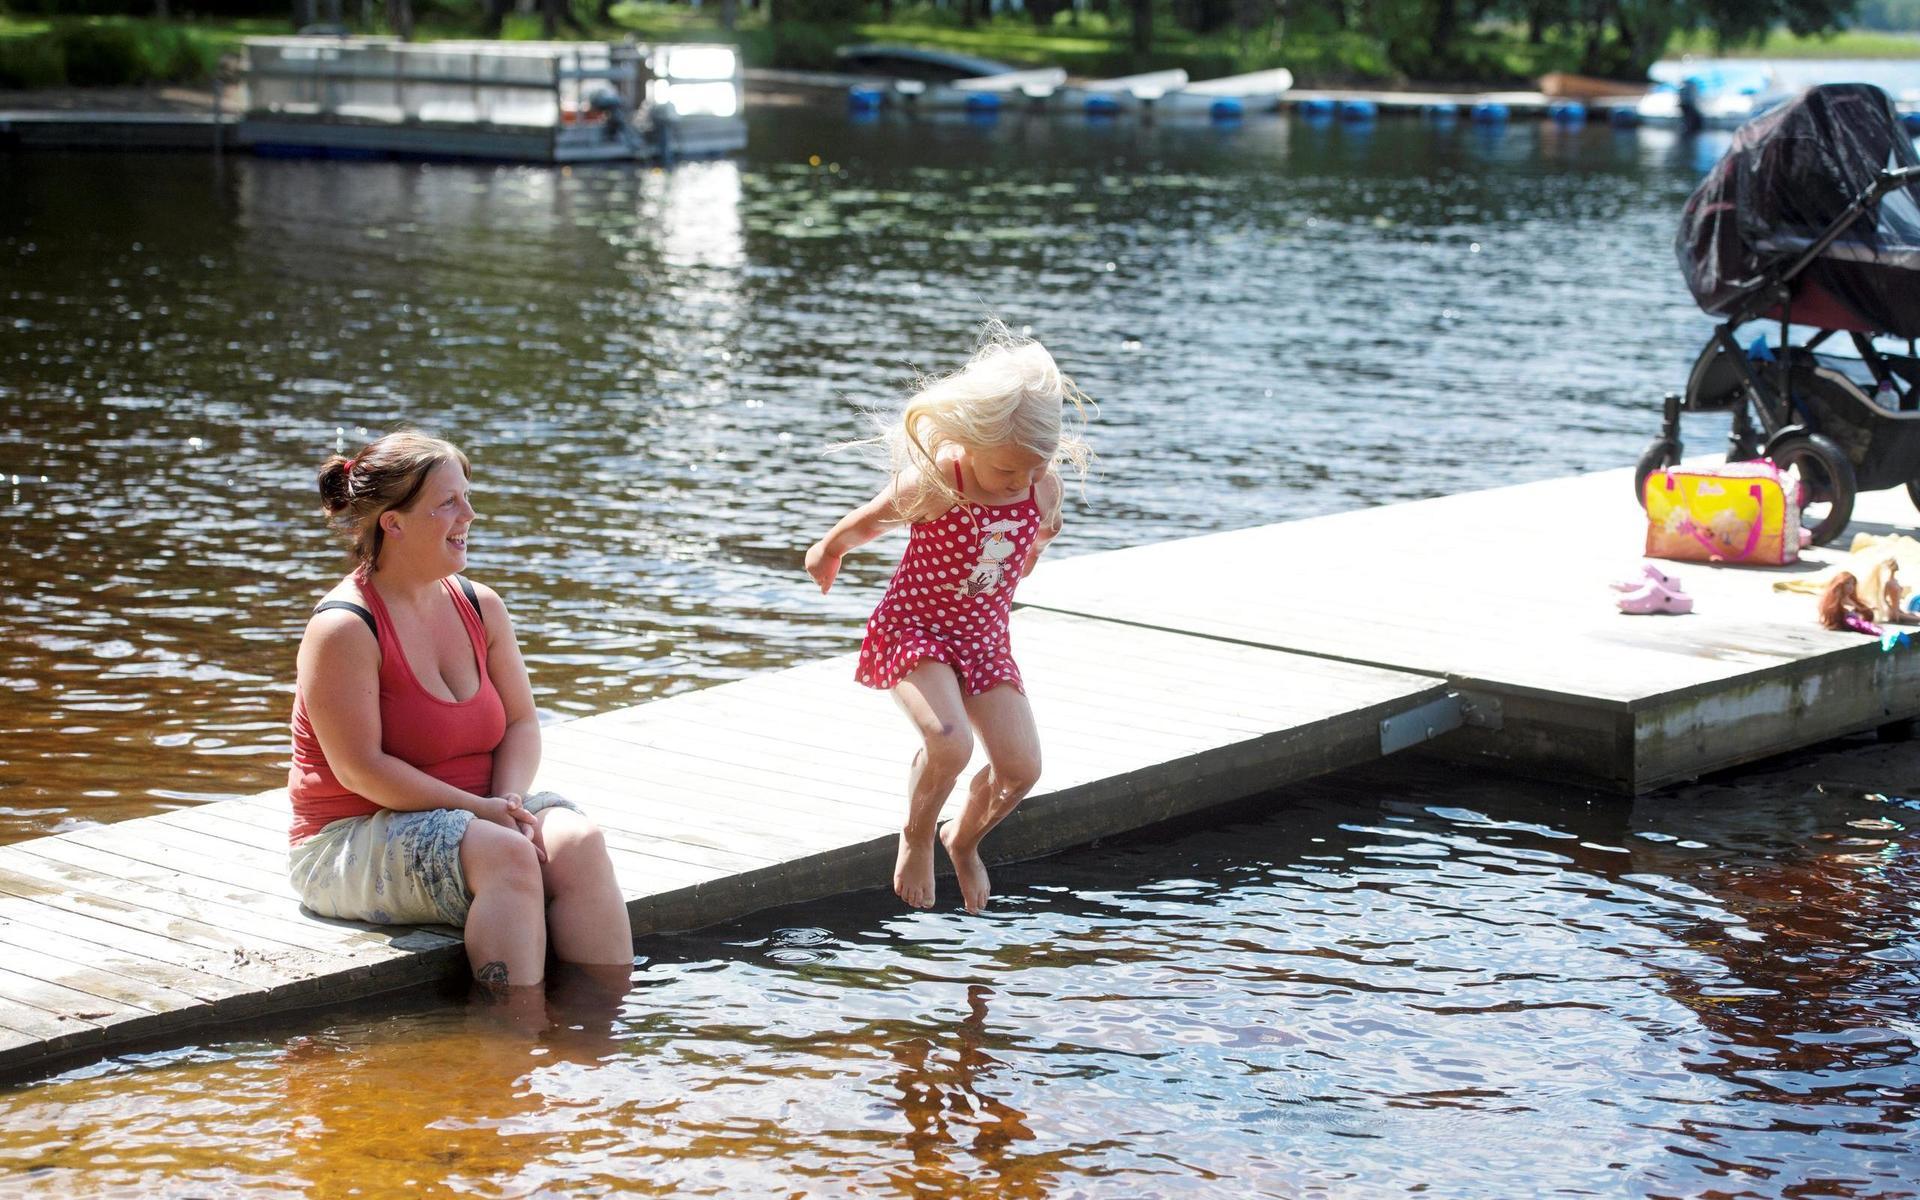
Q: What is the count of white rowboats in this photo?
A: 3